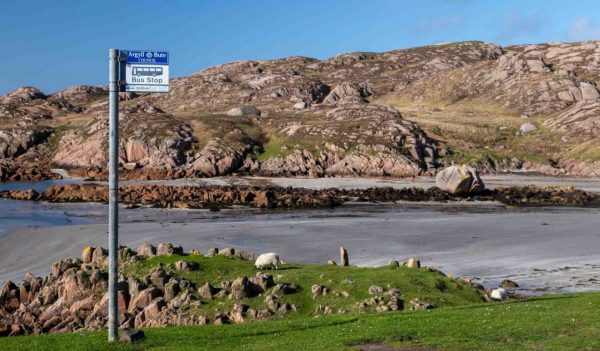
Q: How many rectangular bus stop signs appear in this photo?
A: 1